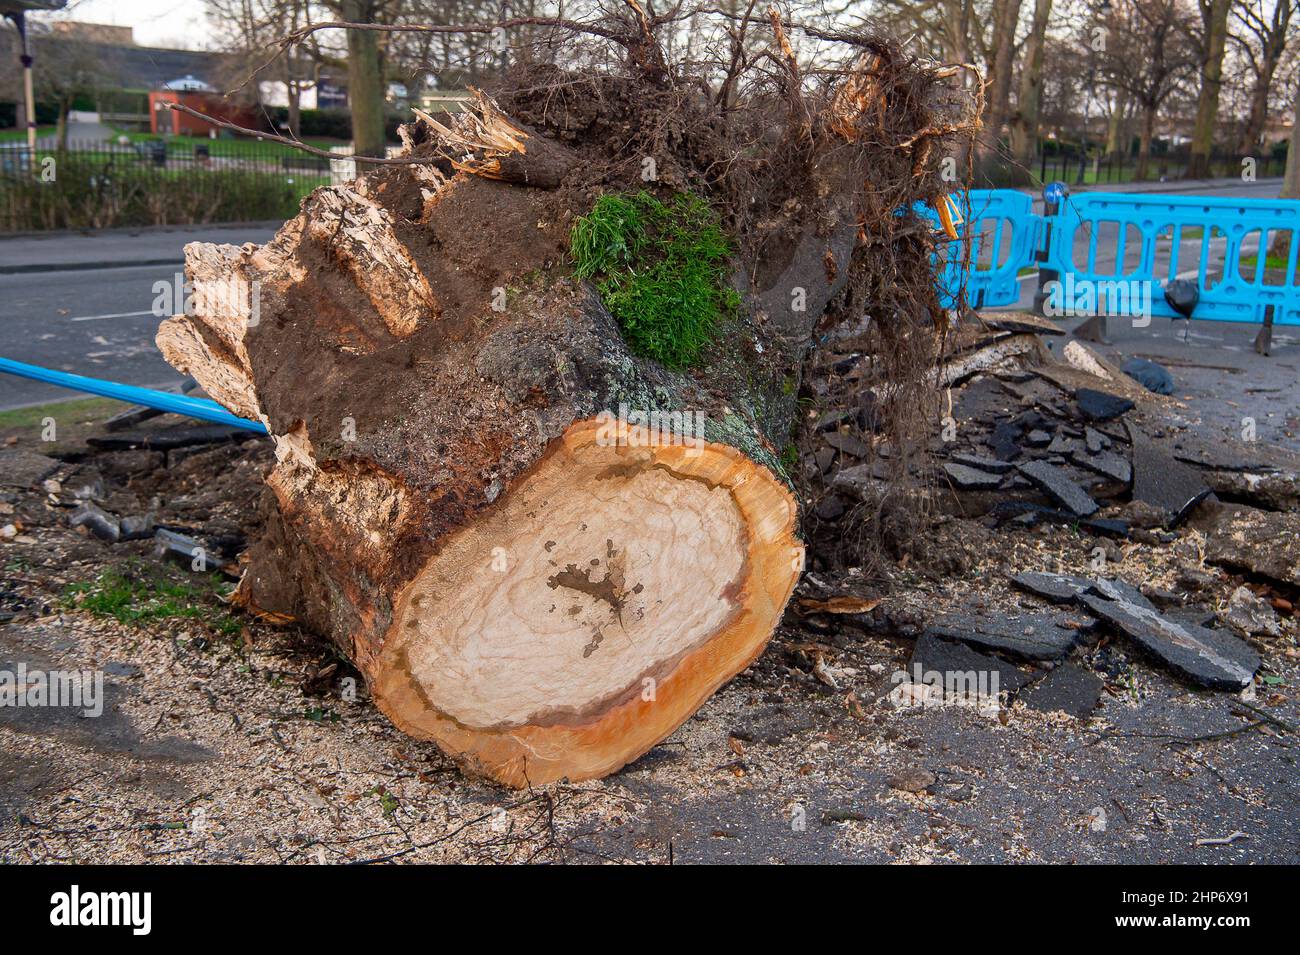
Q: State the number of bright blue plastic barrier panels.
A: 2